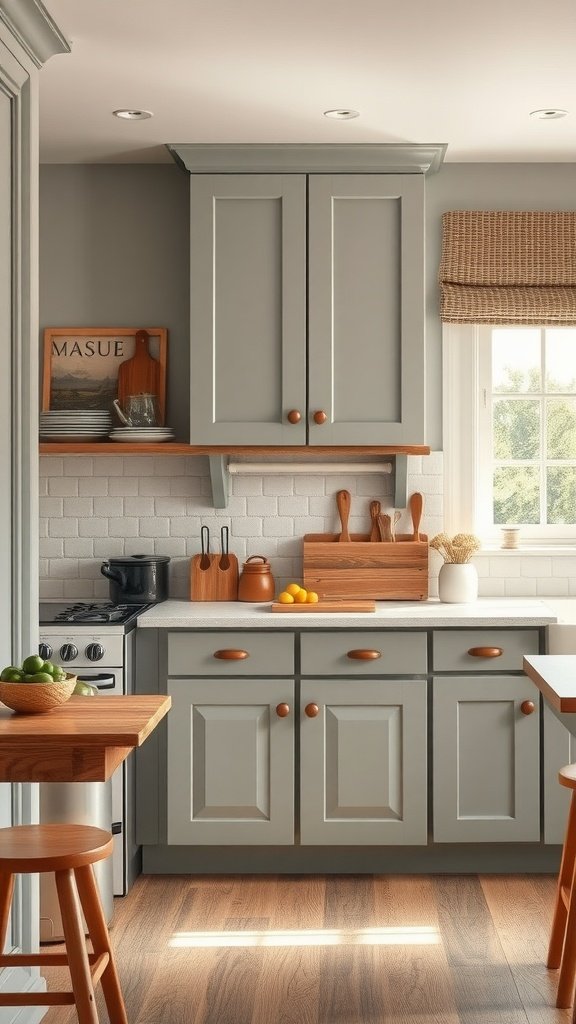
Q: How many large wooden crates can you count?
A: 1